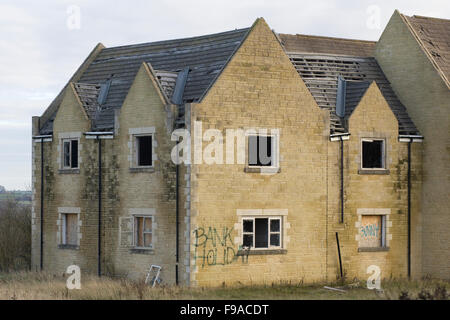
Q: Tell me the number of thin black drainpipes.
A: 5